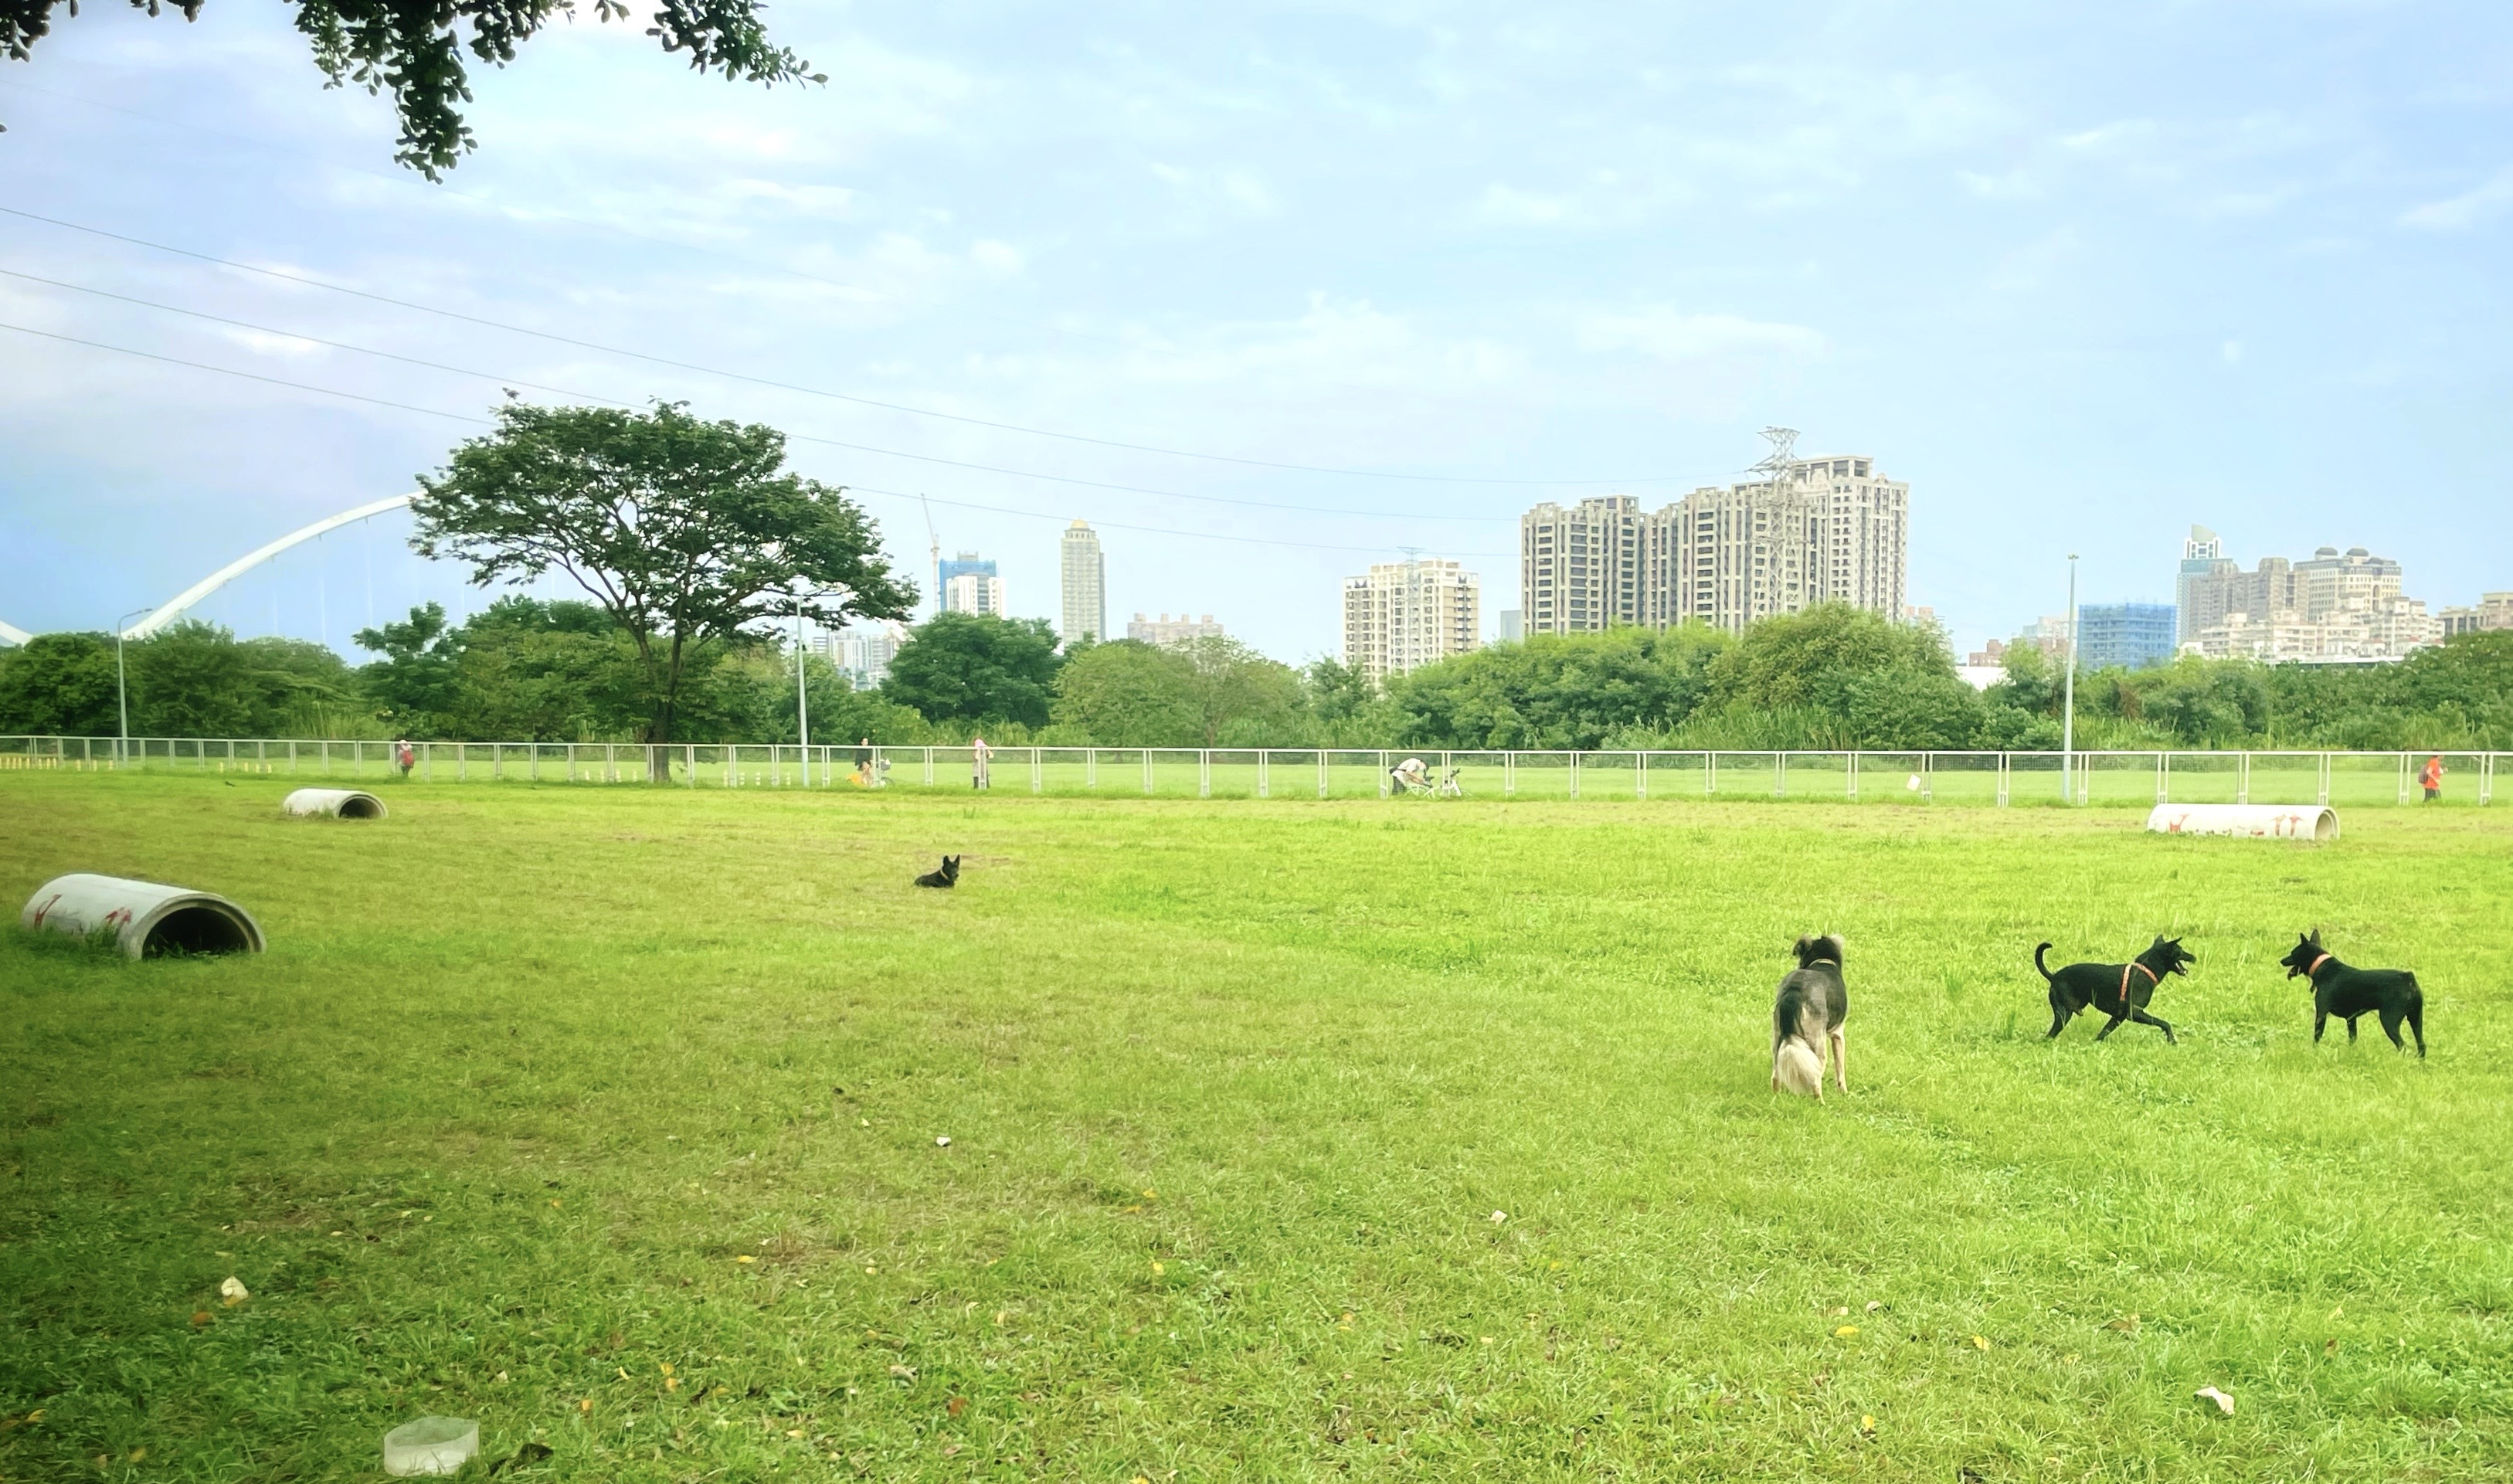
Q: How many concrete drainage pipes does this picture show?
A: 3